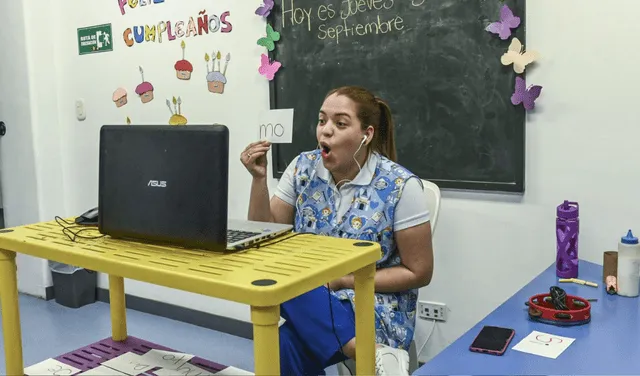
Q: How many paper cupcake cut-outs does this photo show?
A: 5